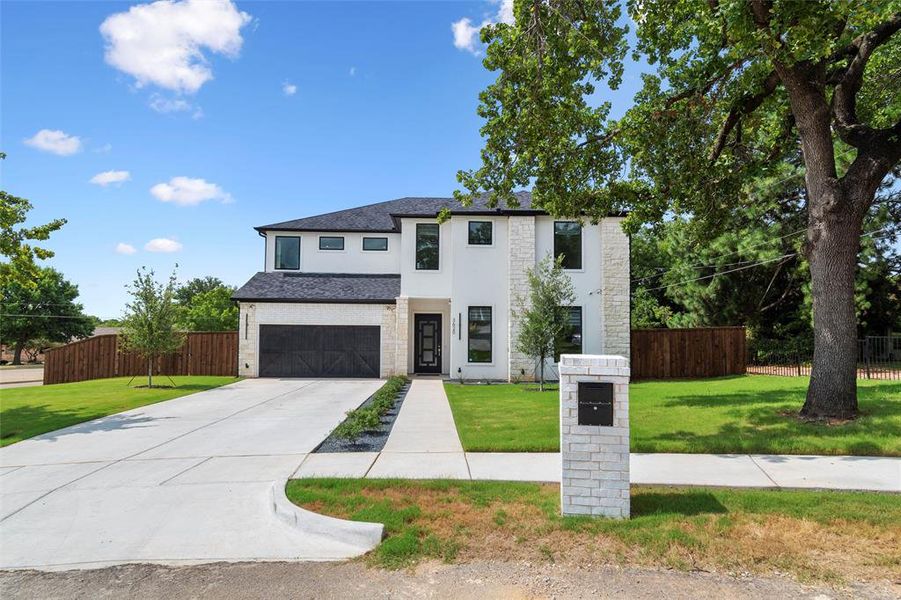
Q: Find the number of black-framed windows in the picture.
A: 8